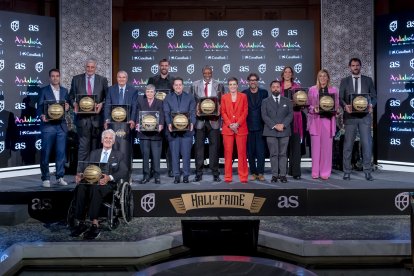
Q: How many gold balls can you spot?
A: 11